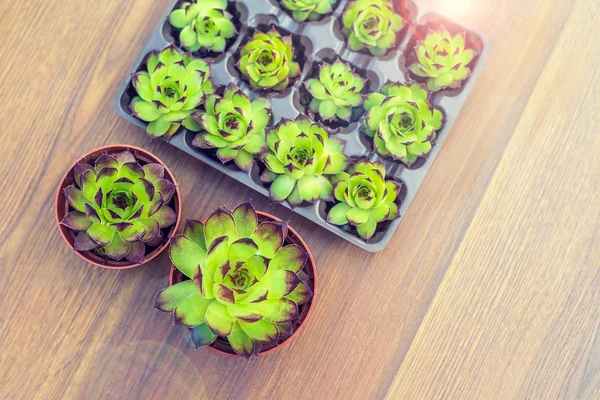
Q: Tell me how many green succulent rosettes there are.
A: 13